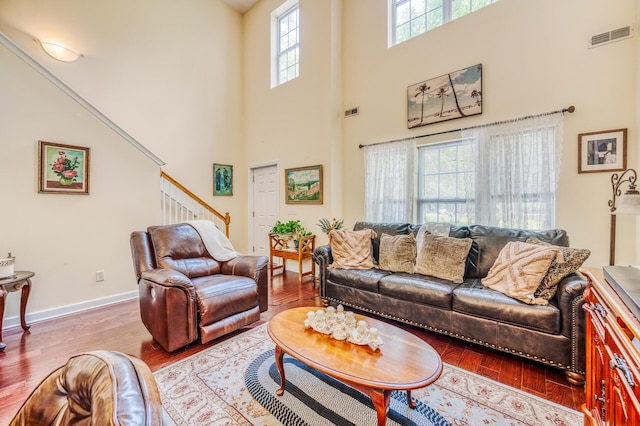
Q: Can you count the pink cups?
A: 0